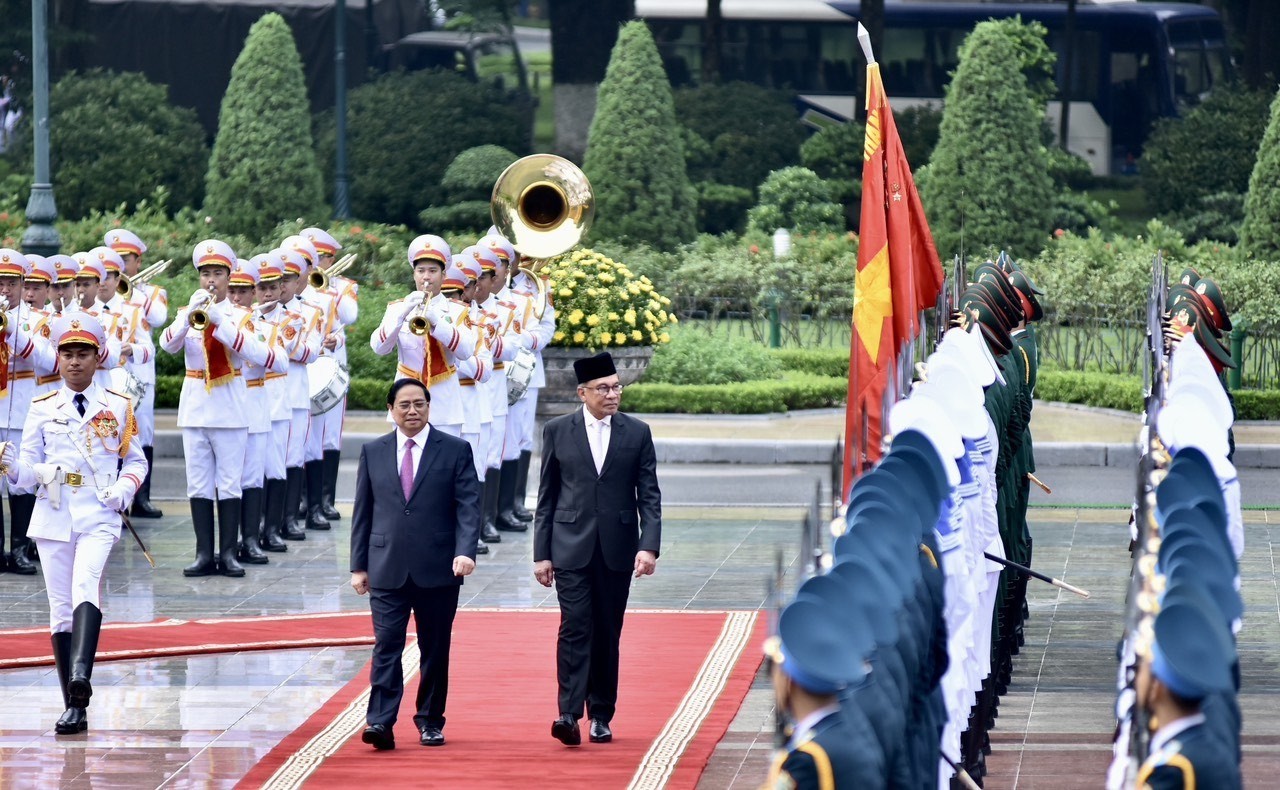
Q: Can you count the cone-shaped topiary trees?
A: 4